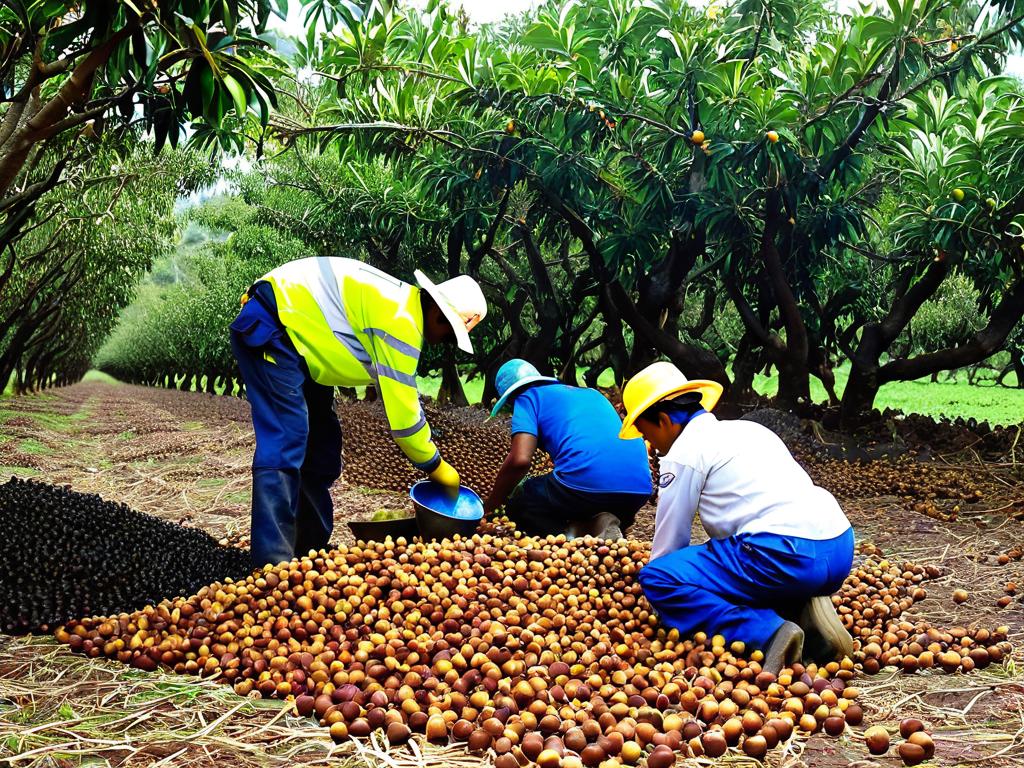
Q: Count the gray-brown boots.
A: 3